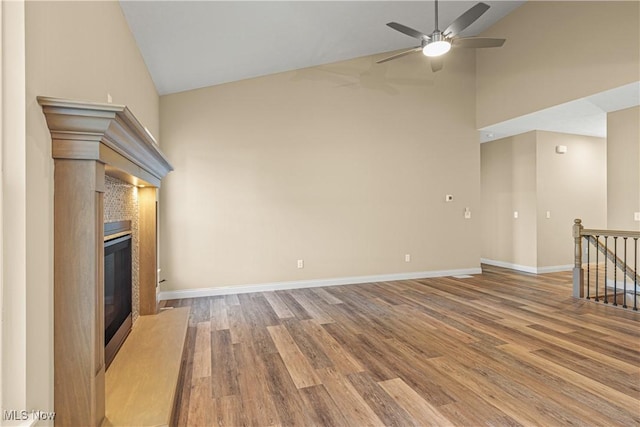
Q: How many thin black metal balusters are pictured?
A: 6